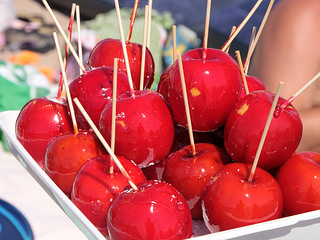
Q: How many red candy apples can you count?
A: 14